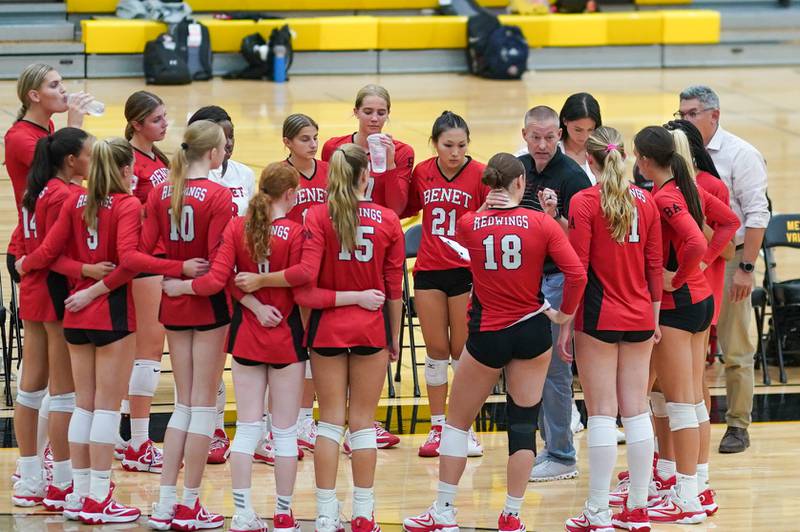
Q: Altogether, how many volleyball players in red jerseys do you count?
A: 15